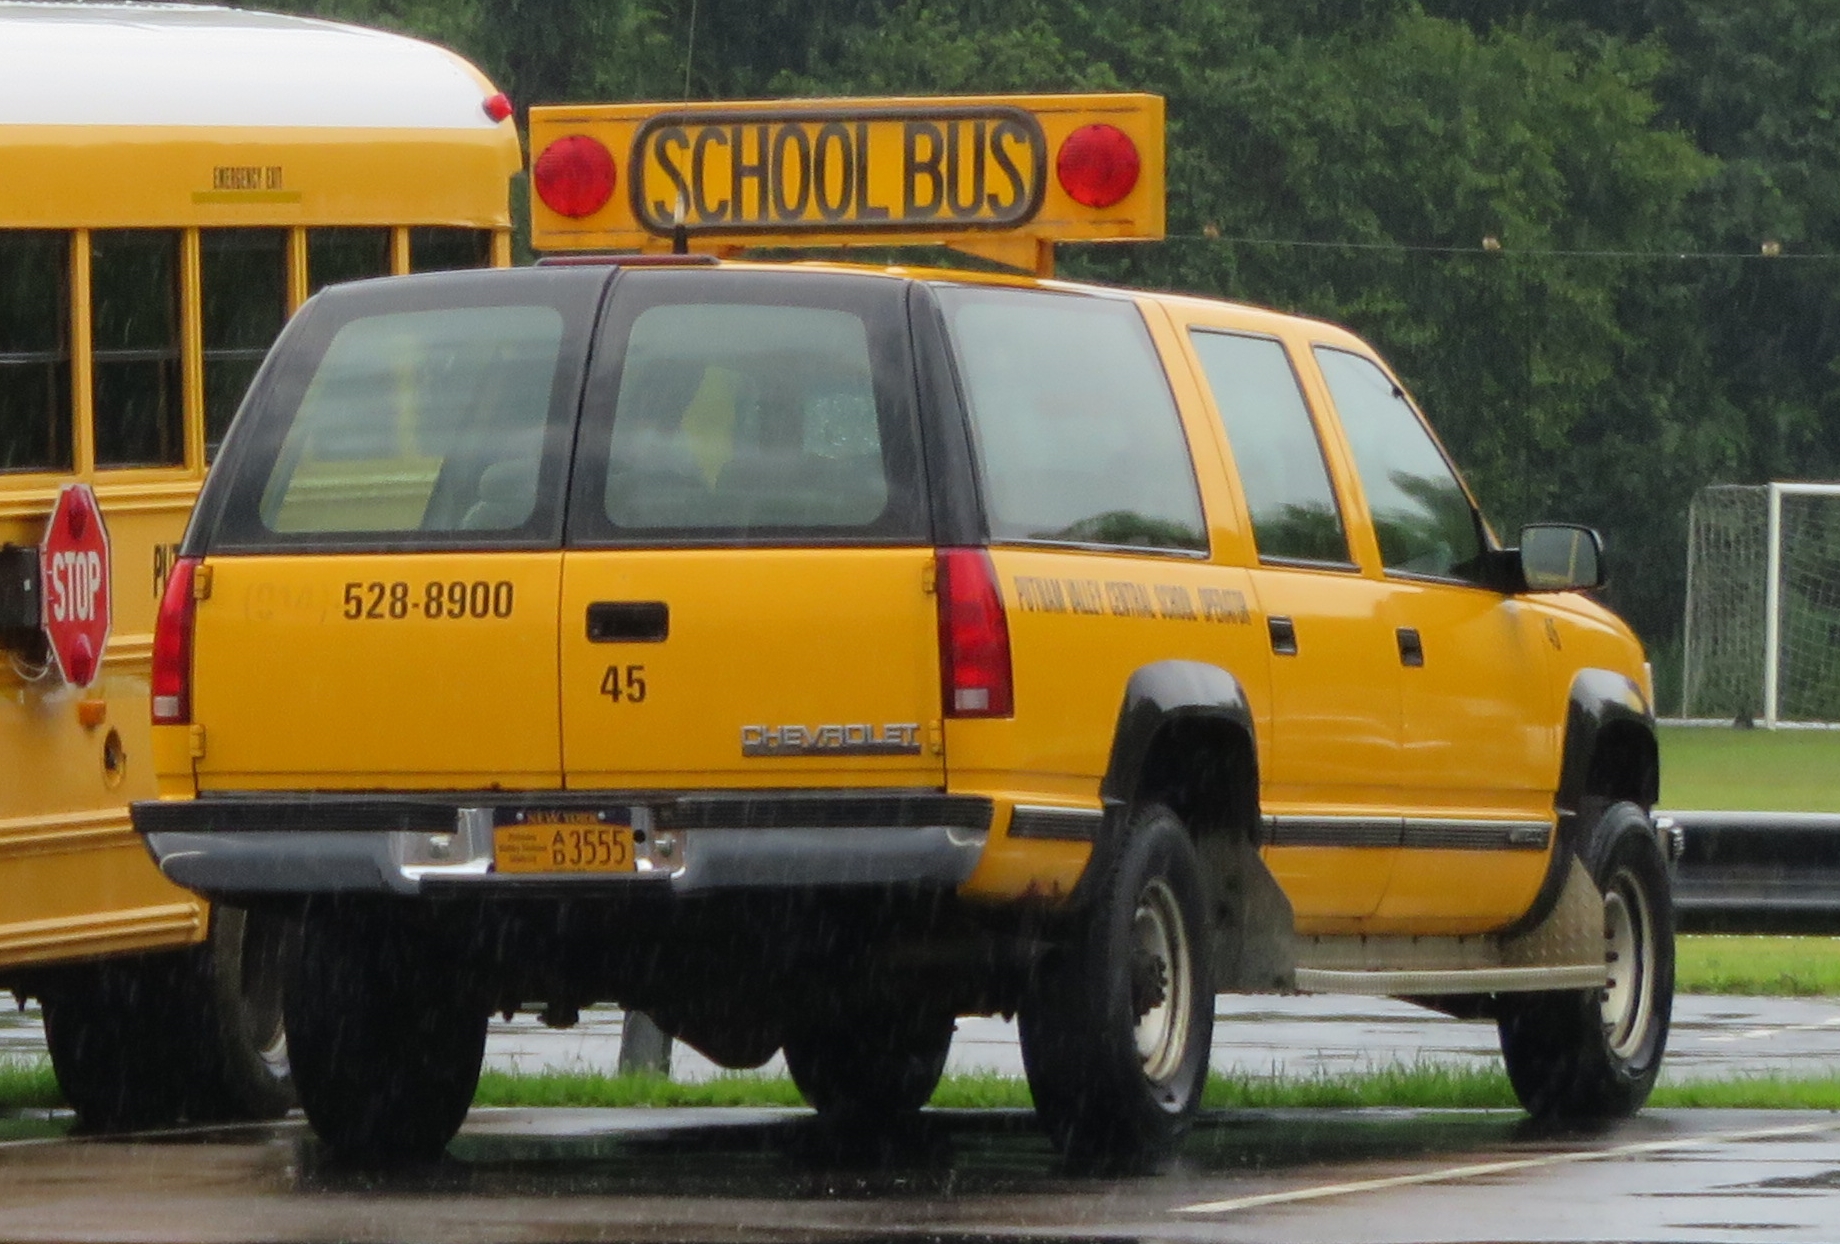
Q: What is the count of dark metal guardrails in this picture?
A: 1